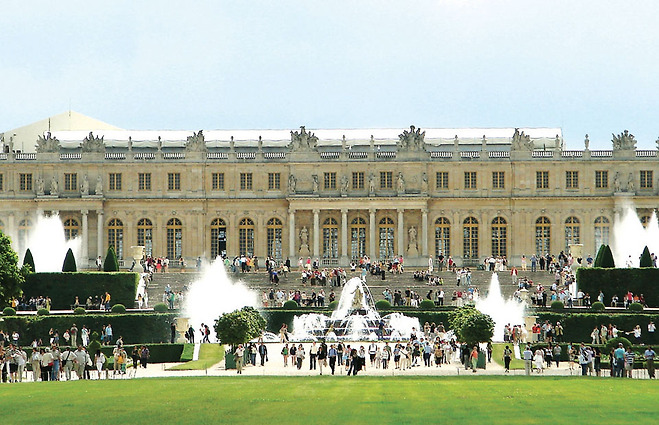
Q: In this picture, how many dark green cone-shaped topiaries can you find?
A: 6